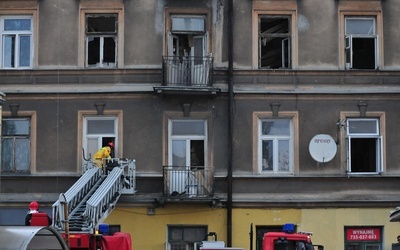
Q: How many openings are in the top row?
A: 5